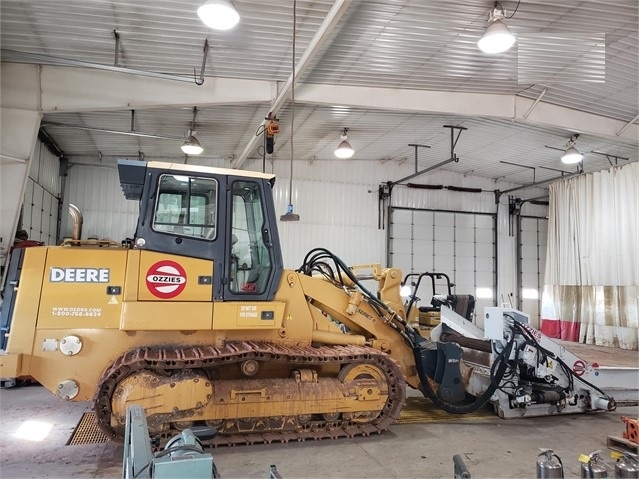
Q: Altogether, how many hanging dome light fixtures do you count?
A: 5